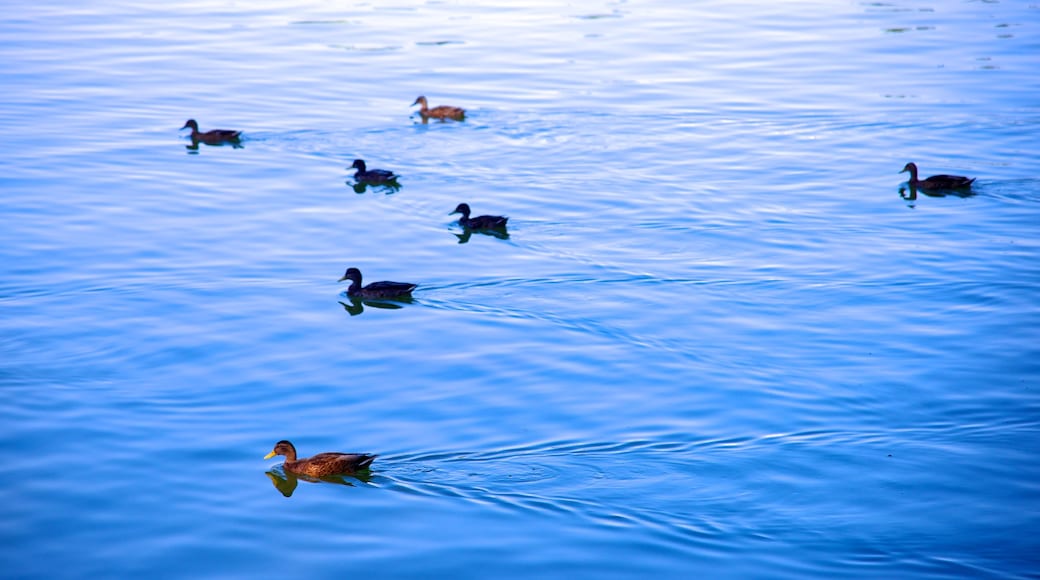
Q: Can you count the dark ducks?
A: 5